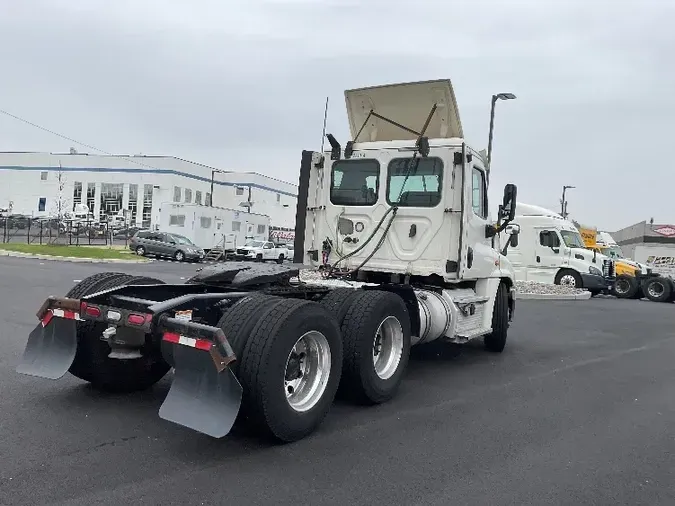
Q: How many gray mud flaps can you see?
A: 2